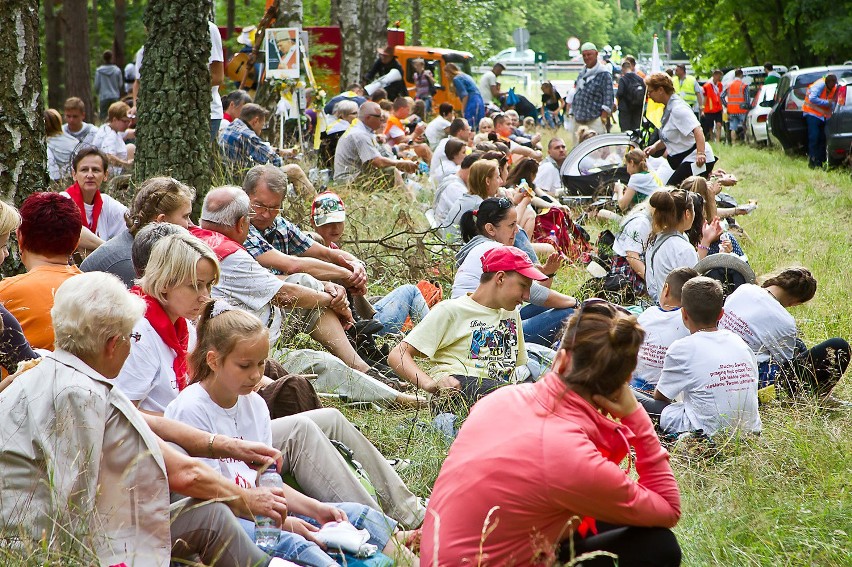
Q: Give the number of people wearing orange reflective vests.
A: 3